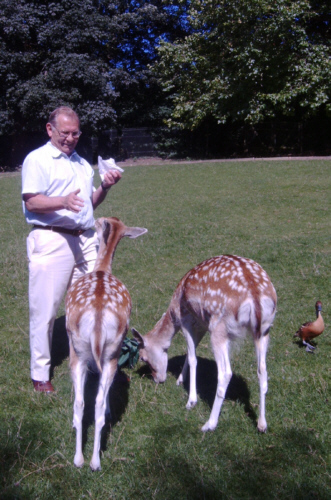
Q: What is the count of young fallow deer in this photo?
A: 2